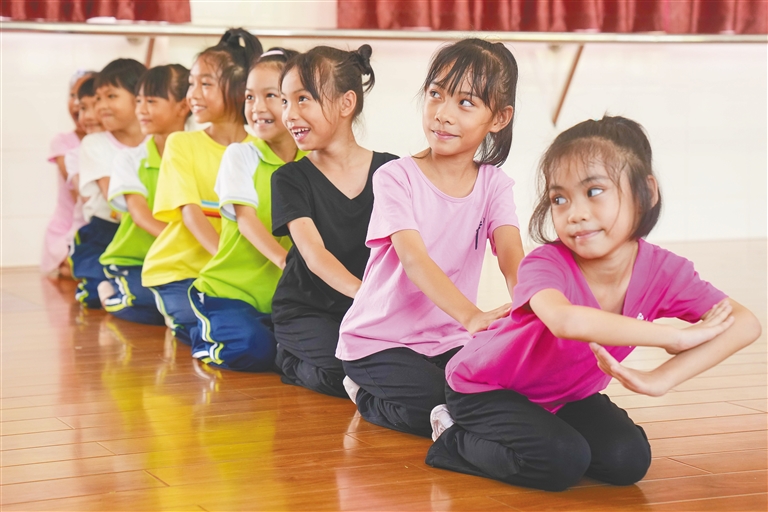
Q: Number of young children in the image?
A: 9